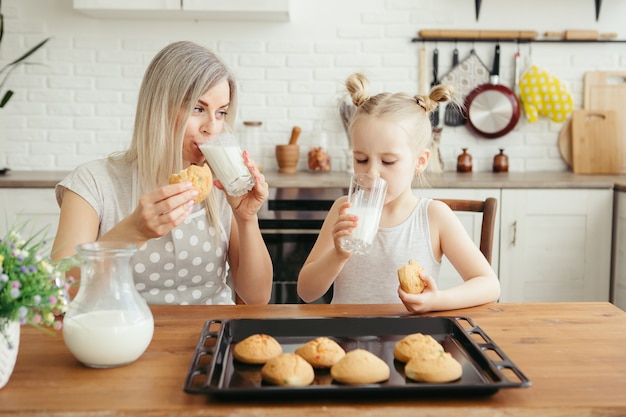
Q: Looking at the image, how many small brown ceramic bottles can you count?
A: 2